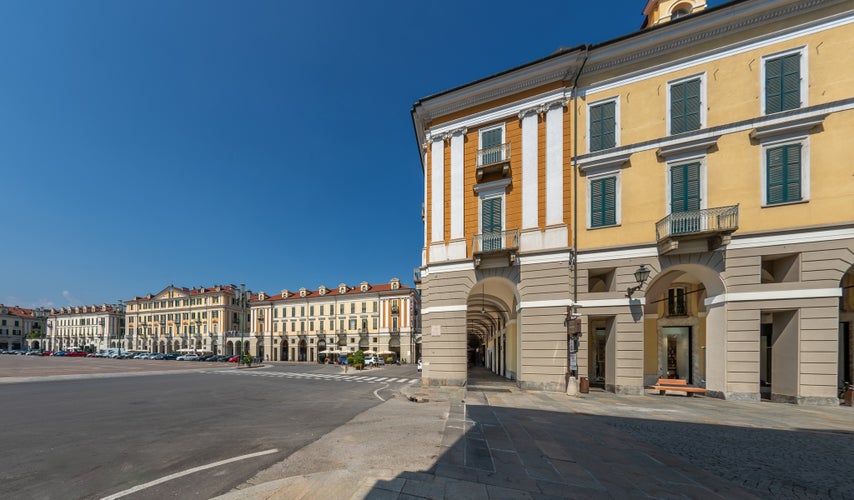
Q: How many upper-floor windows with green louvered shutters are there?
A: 8